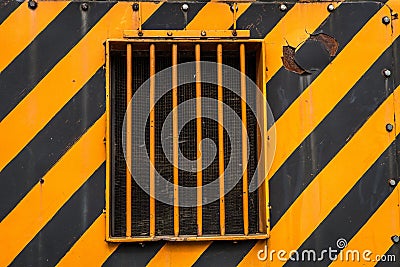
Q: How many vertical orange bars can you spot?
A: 6